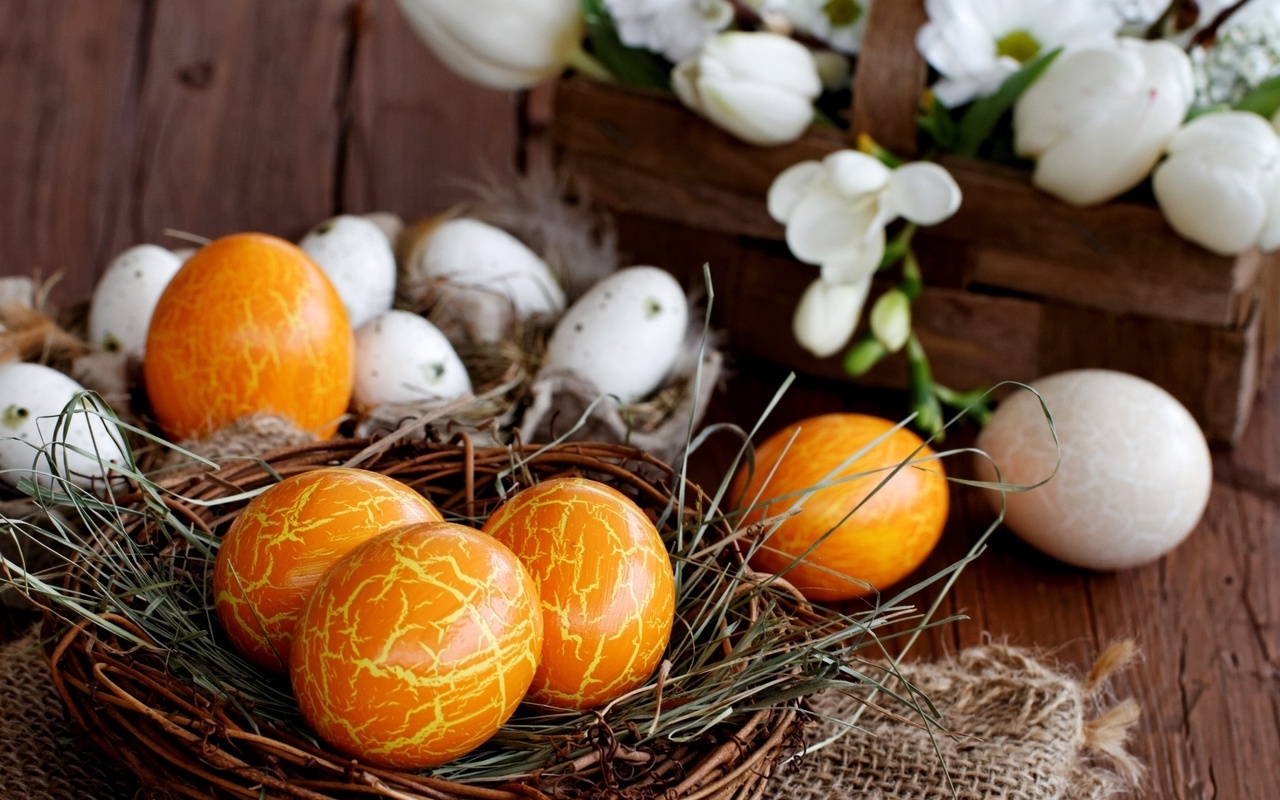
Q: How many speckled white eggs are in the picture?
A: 6